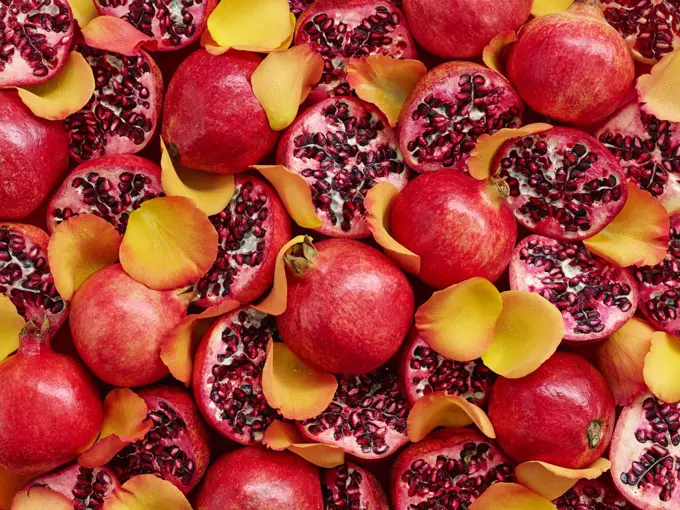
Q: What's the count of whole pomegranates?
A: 10